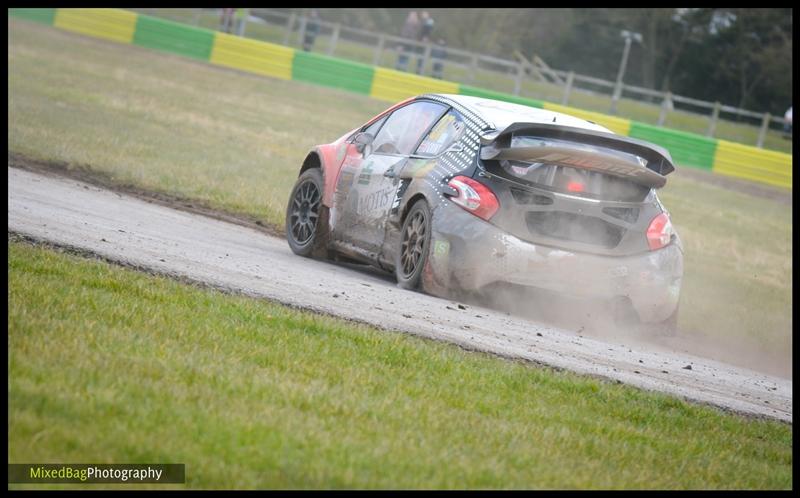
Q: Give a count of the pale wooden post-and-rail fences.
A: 1